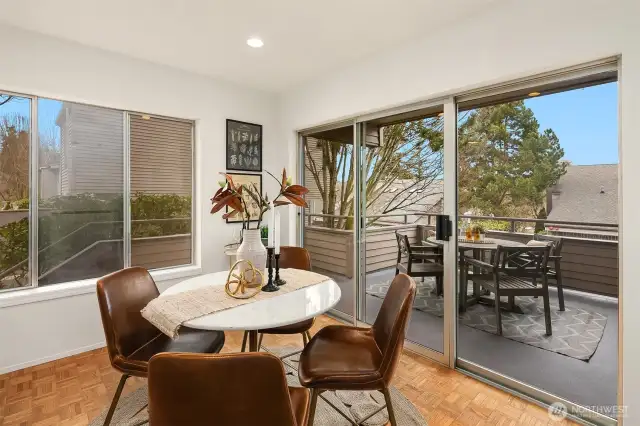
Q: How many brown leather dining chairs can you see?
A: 4